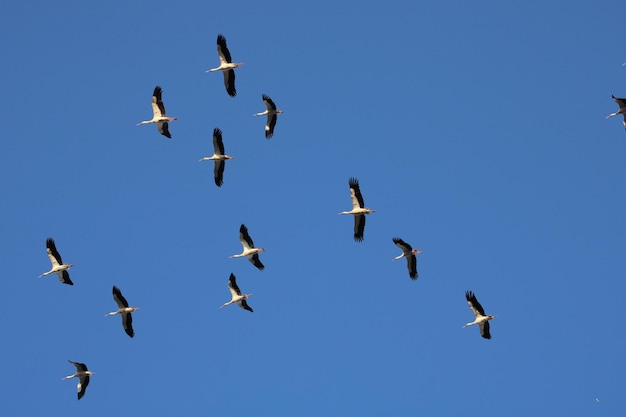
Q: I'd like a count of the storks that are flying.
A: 13